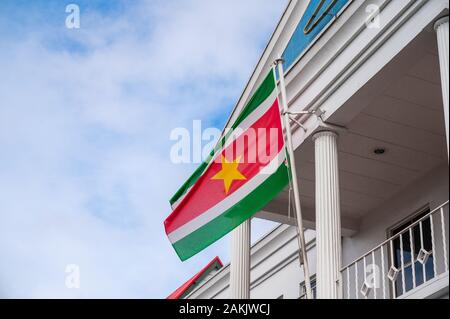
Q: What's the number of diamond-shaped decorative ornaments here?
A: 3